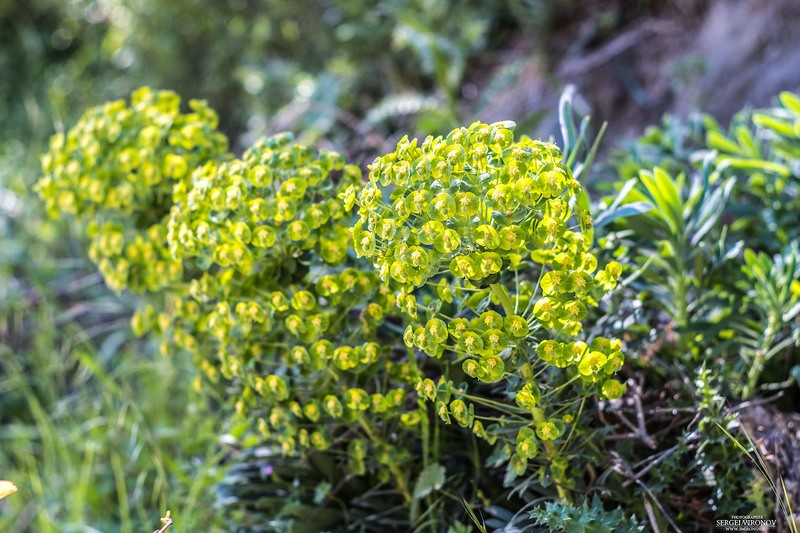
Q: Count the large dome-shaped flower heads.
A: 3